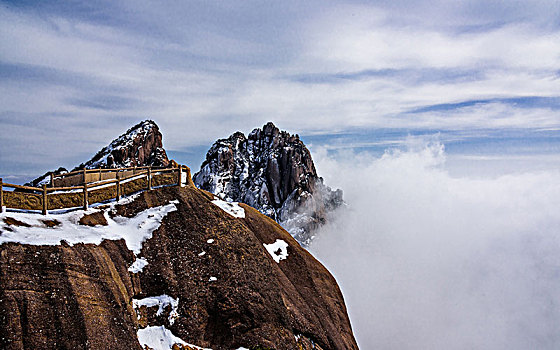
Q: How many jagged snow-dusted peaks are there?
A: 2